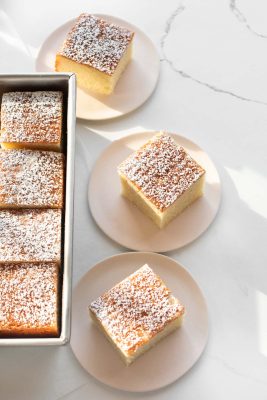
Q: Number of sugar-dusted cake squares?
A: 7